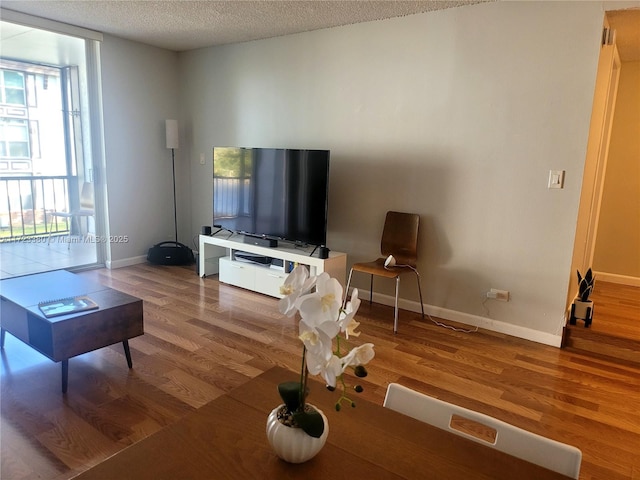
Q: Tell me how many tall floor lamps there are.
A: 1